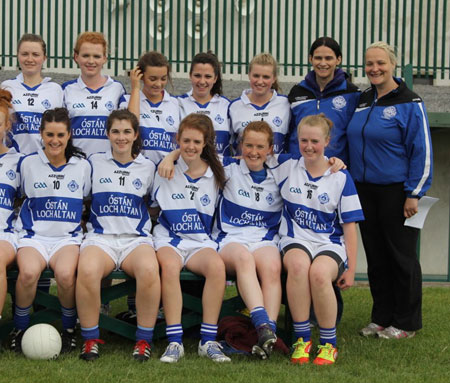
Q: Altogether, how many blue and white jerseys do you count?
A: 11